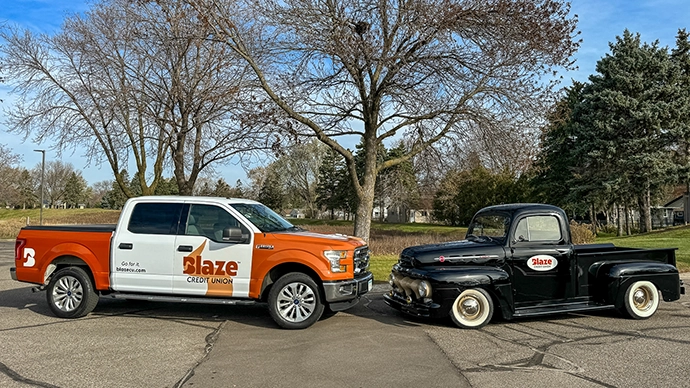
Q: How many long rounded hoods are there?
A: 1